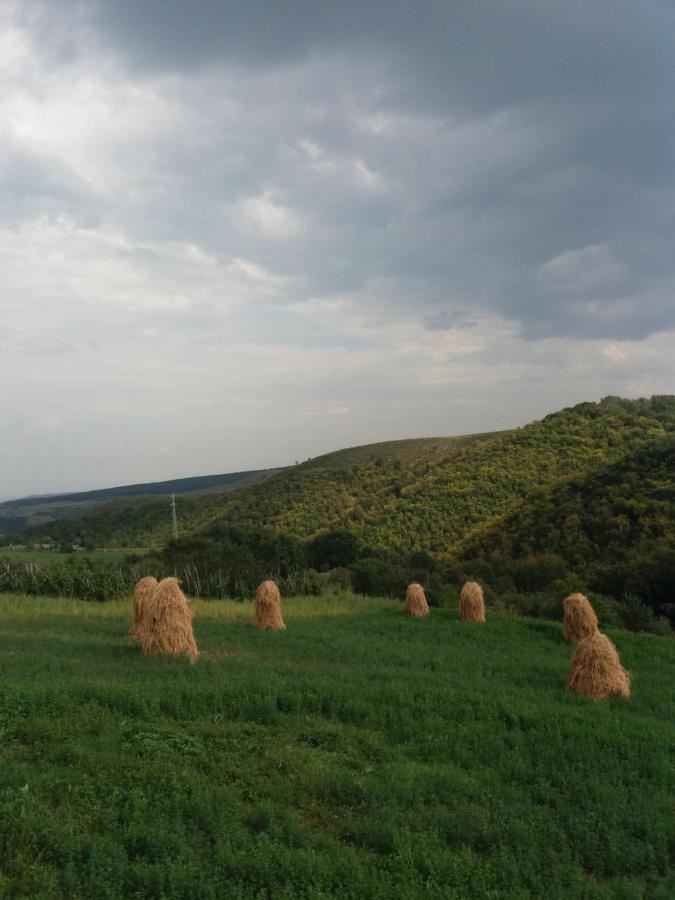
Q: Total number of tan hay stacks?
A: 7